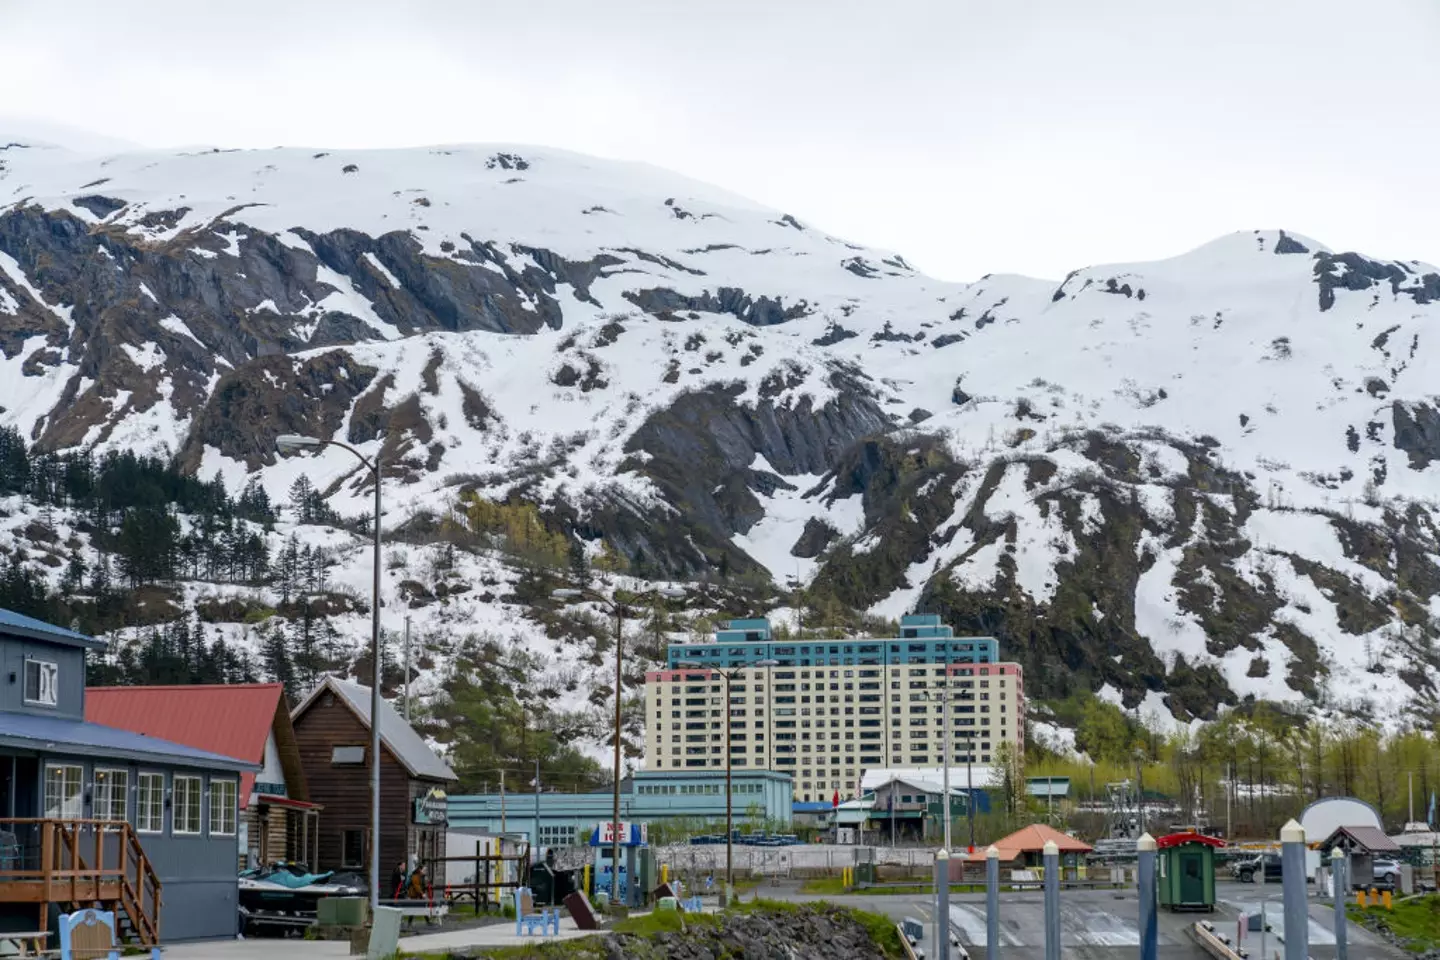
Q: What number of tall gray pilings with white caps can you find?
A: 6